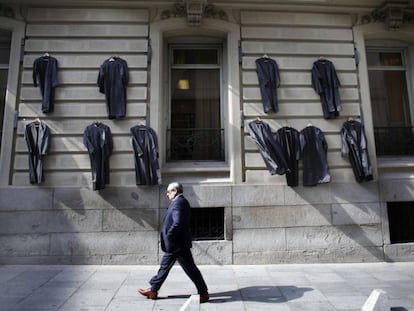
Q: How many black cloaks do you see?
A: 11